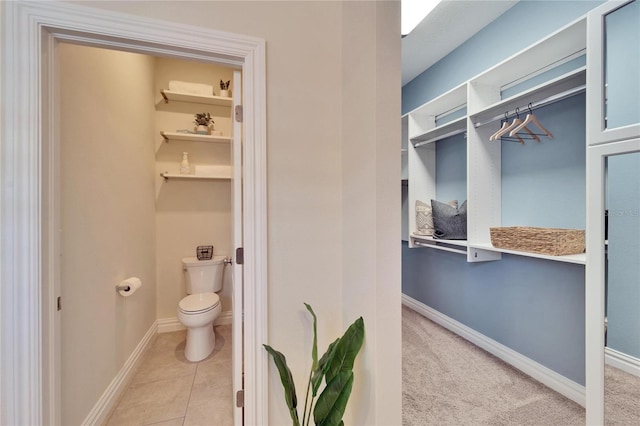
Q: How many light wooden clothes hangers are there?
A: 3